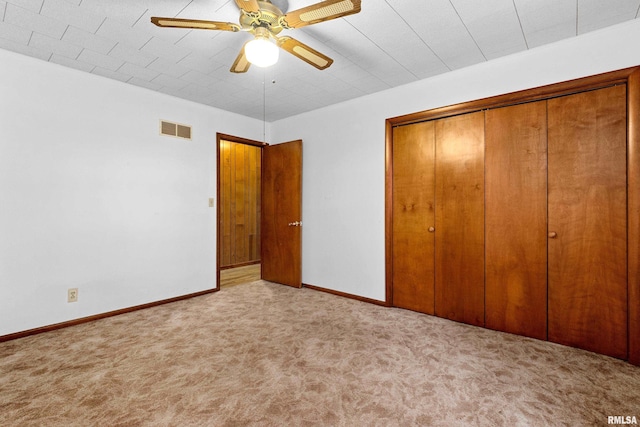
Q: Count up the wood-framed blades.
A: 5